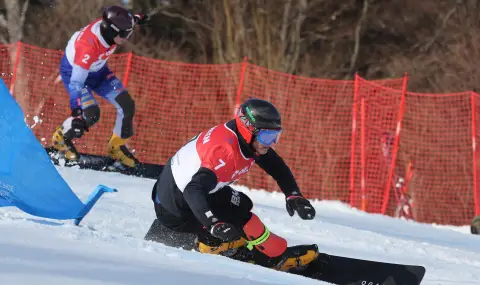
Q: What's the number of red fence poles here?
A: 7